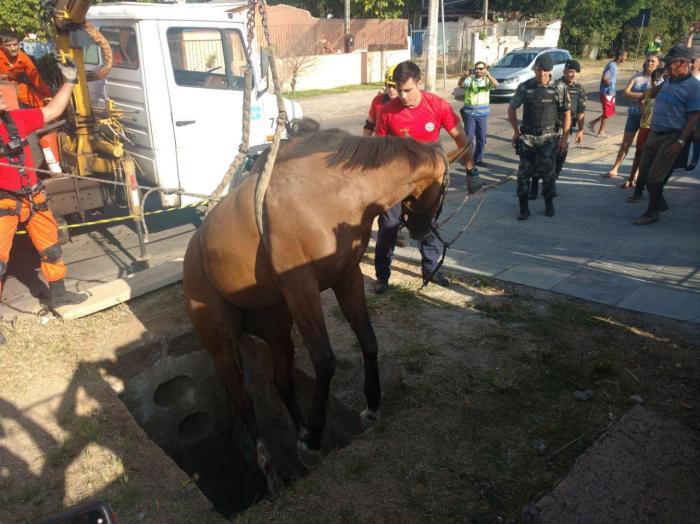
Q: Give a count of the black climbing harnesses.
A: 1